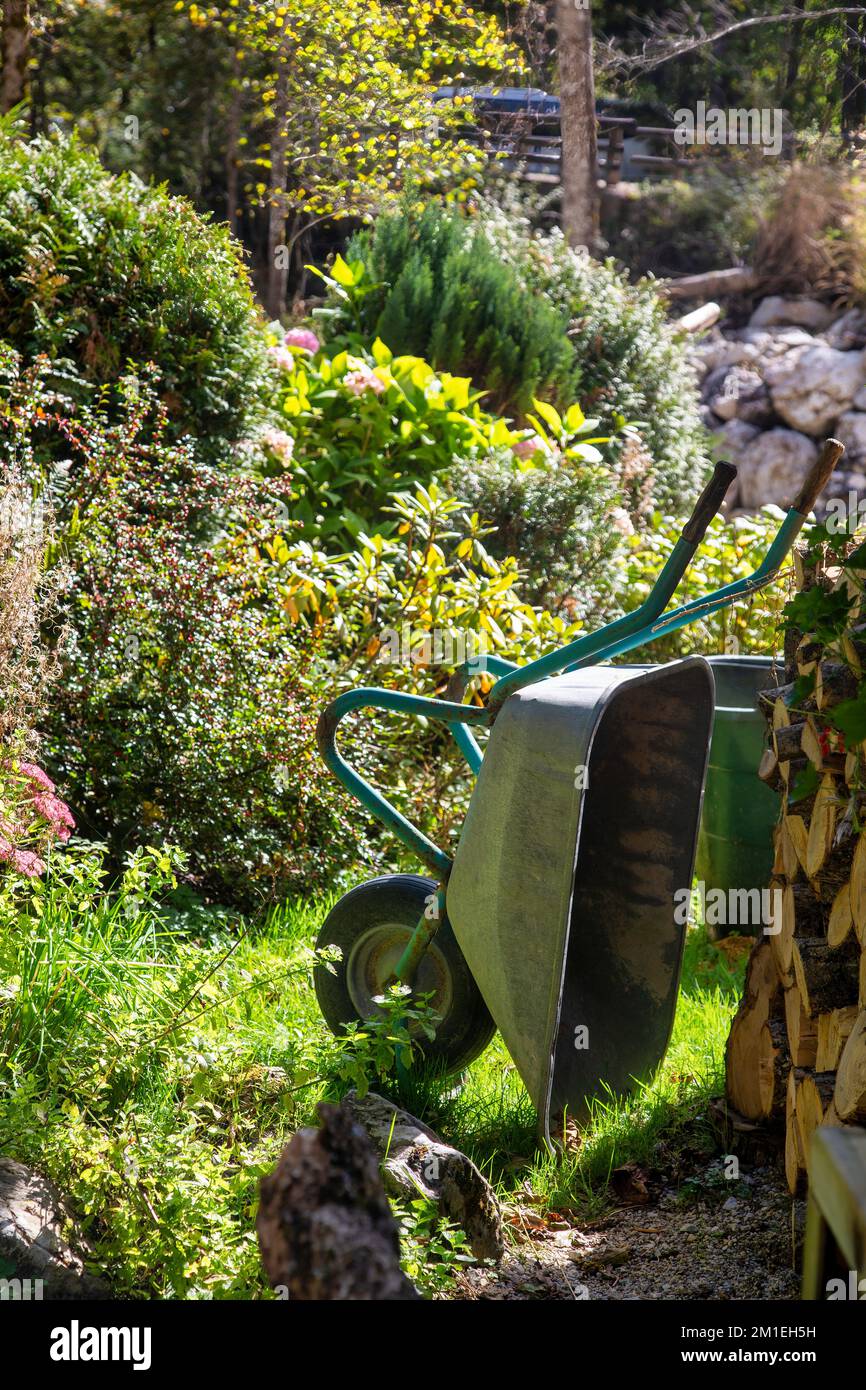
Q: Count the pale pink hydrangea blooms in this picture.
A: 5